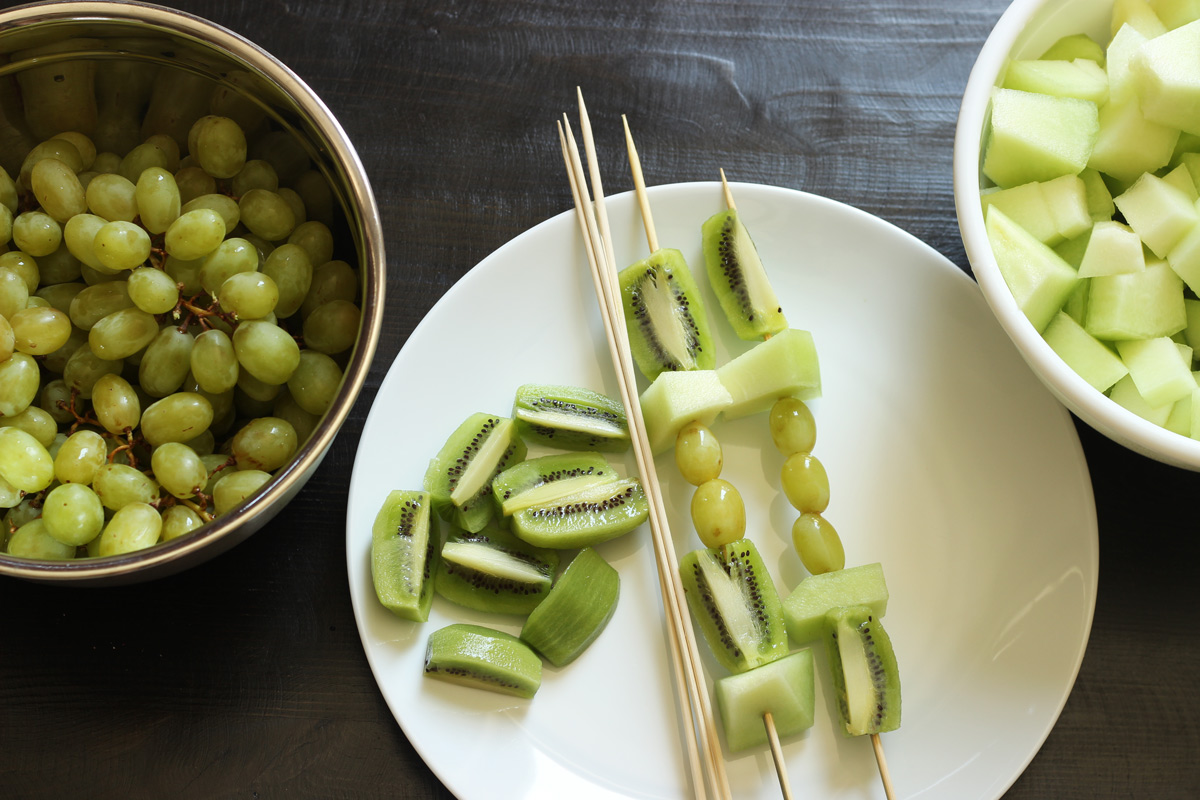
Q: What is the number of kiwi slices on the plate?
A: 12